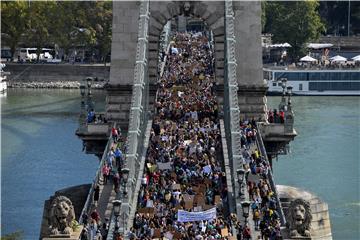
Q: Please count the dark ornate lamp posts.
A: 8